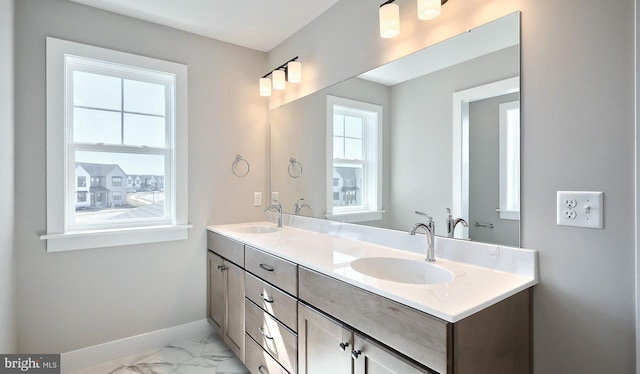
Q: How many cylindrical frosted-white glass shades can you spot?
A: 5